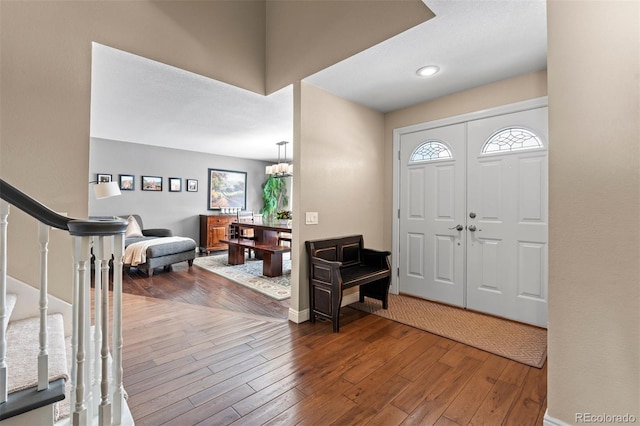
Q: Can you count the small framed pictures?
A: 5